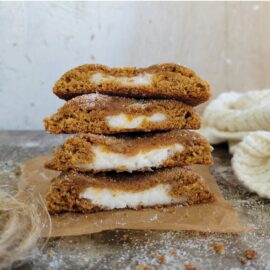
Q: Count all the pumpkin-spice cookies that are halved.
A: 4